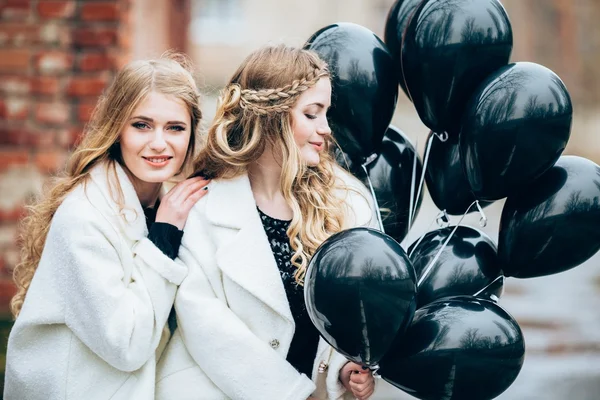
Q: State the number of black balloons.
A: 10